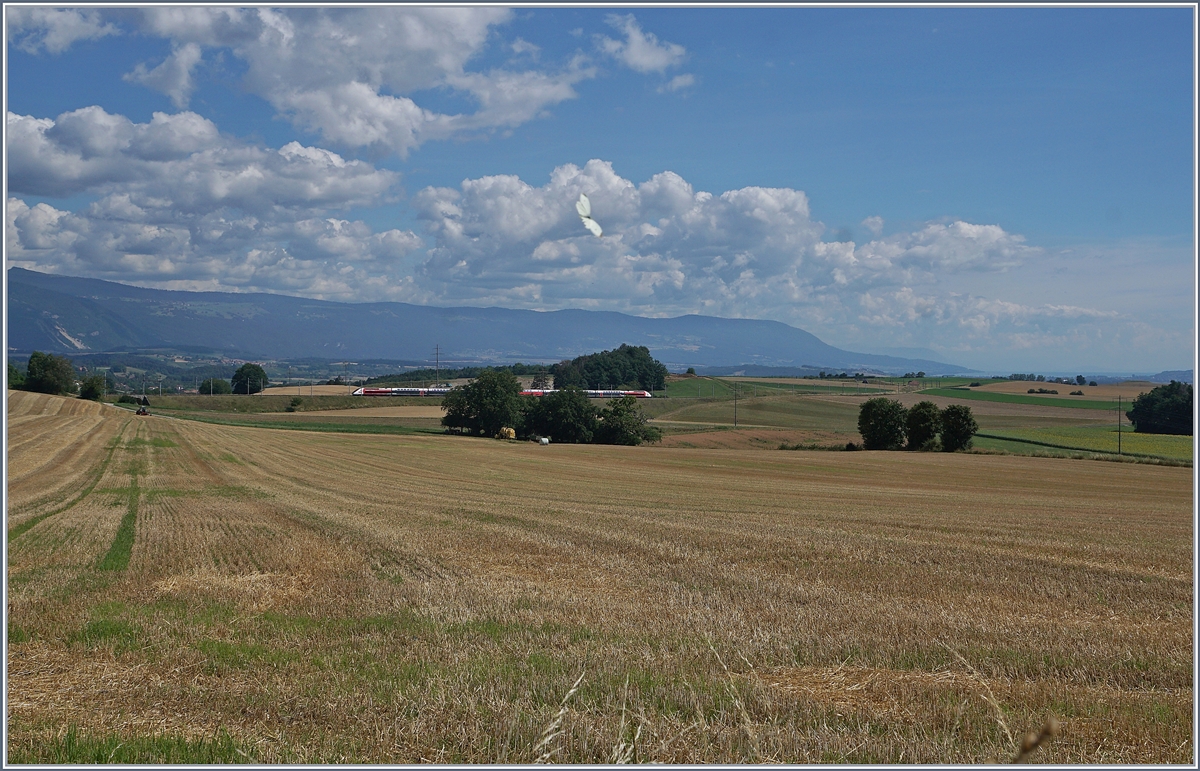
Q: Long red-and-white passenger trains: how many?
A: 1